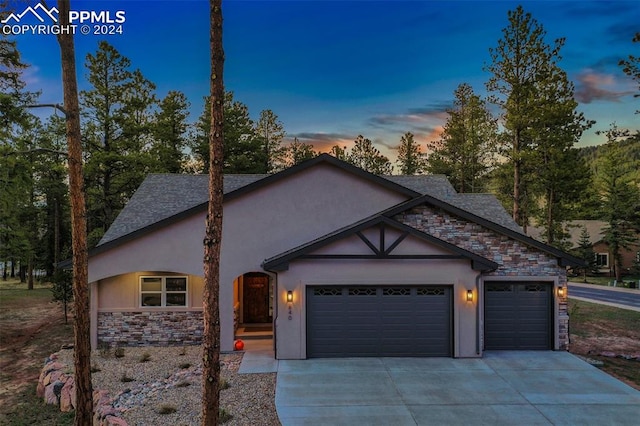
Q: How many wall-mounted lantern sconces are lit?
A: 3